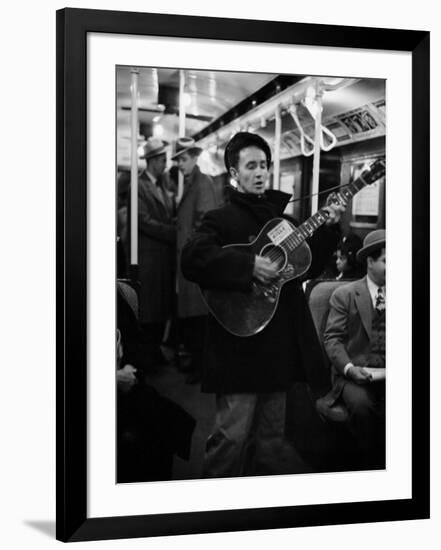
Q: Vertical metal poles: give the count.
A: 4